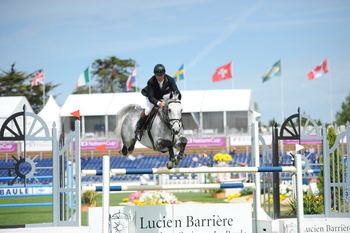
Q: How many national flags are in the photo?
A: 7